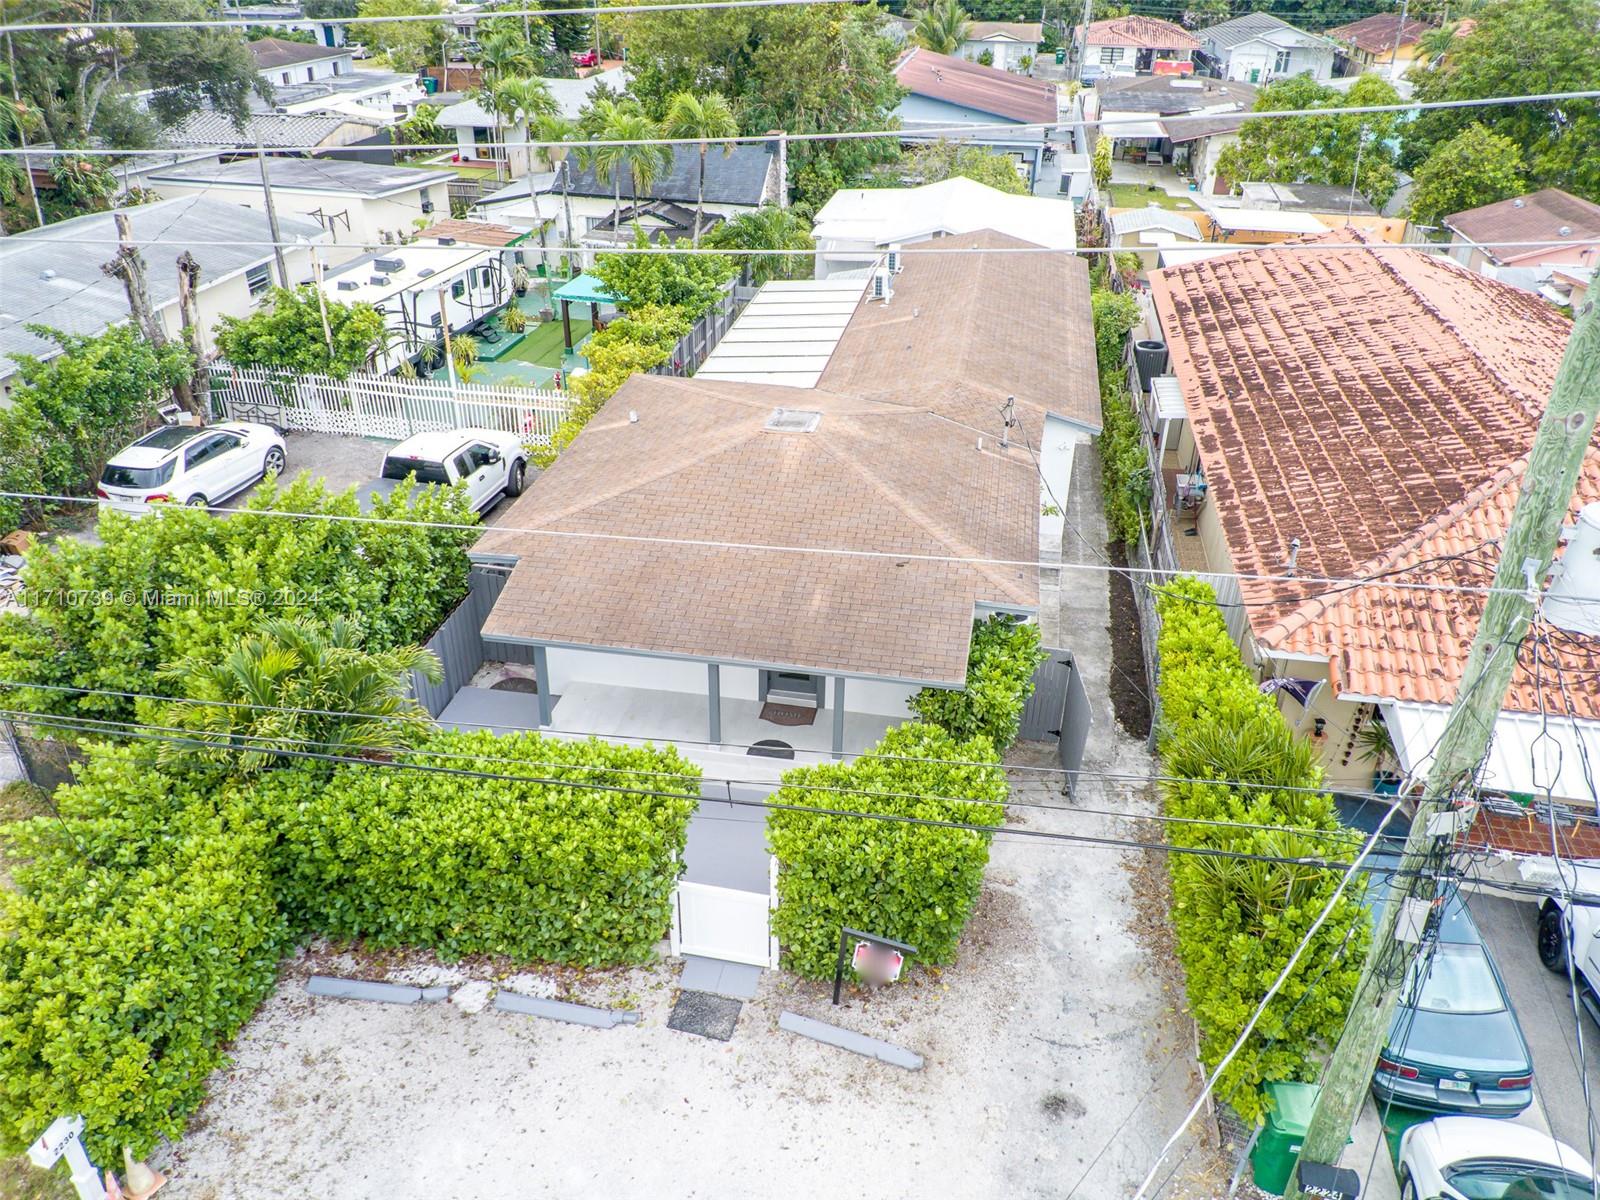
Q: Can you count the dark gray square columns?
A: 3